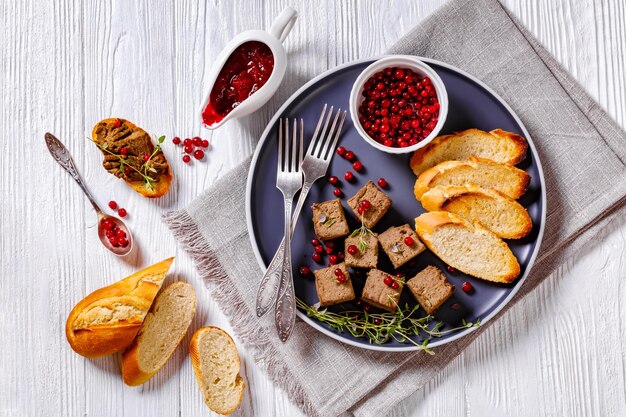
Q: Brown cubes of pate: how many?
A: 7